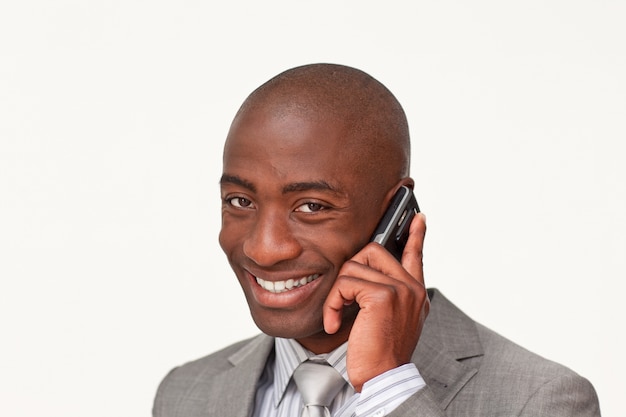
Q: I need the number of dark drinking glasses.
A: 0